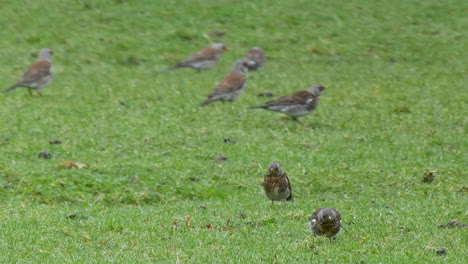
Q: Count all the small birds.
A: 7